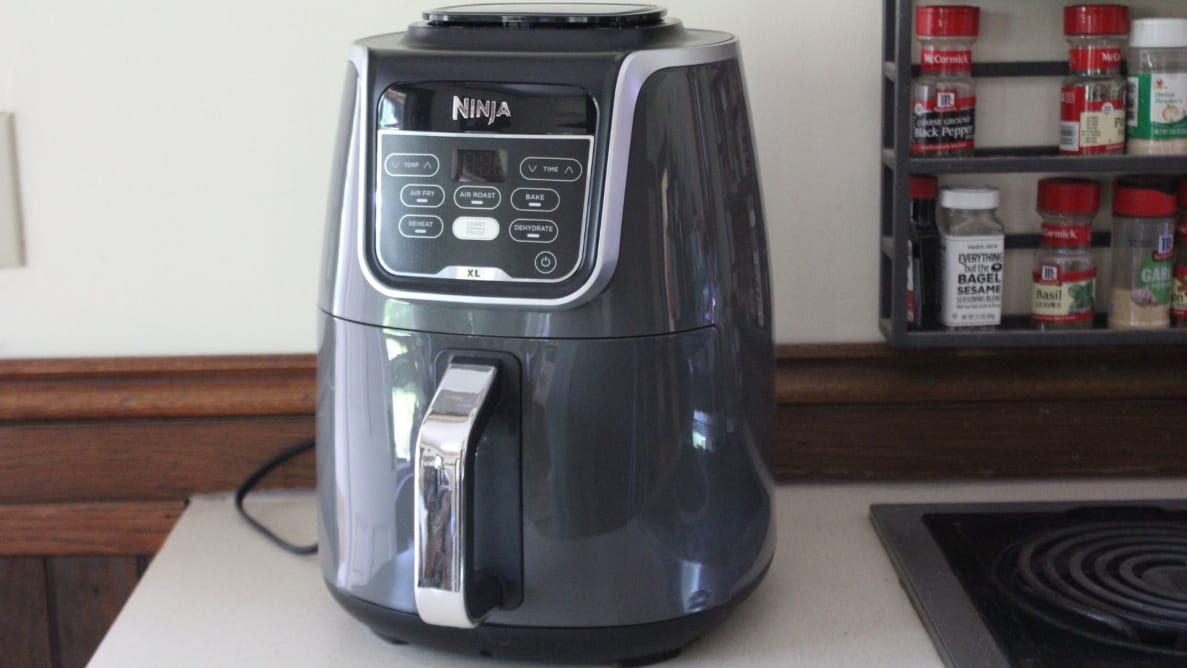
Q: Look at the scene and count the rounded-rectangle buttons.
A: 8